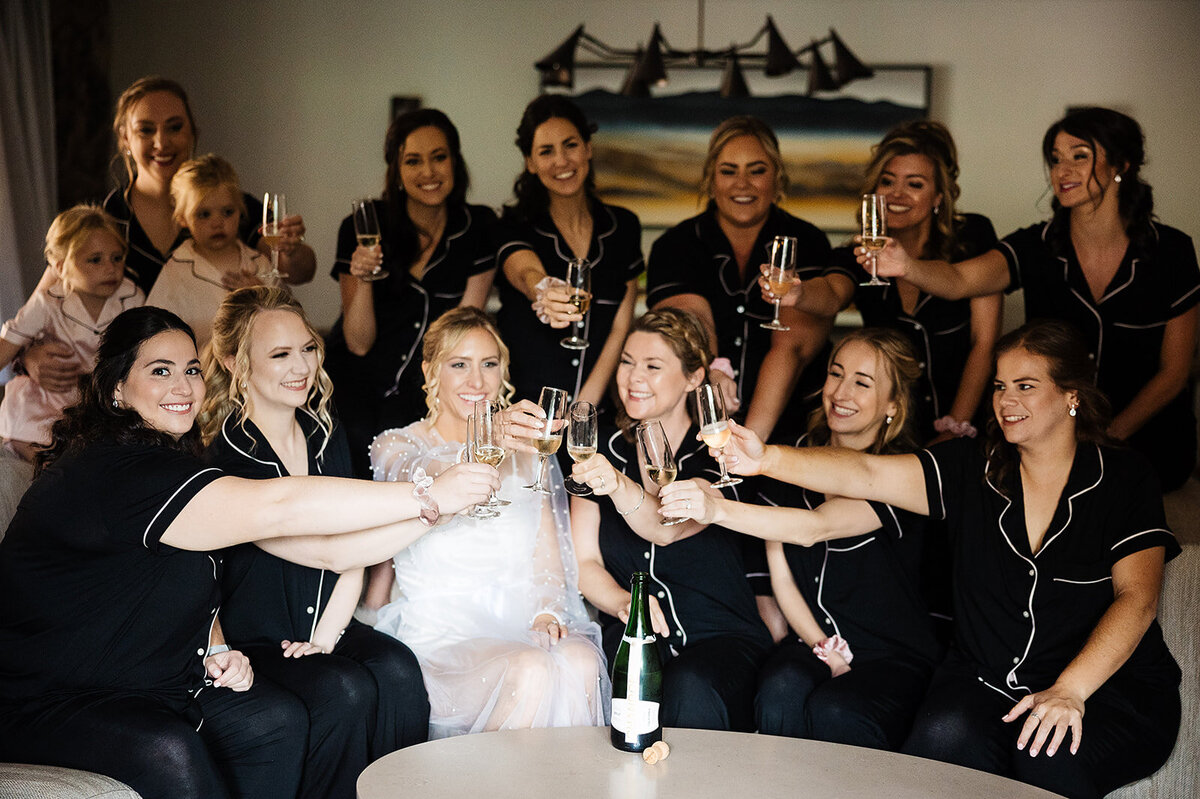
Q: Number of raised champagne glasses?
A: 11